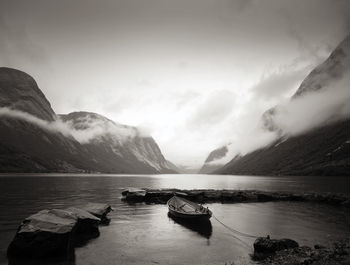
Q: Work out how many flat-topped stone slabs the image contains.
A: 3